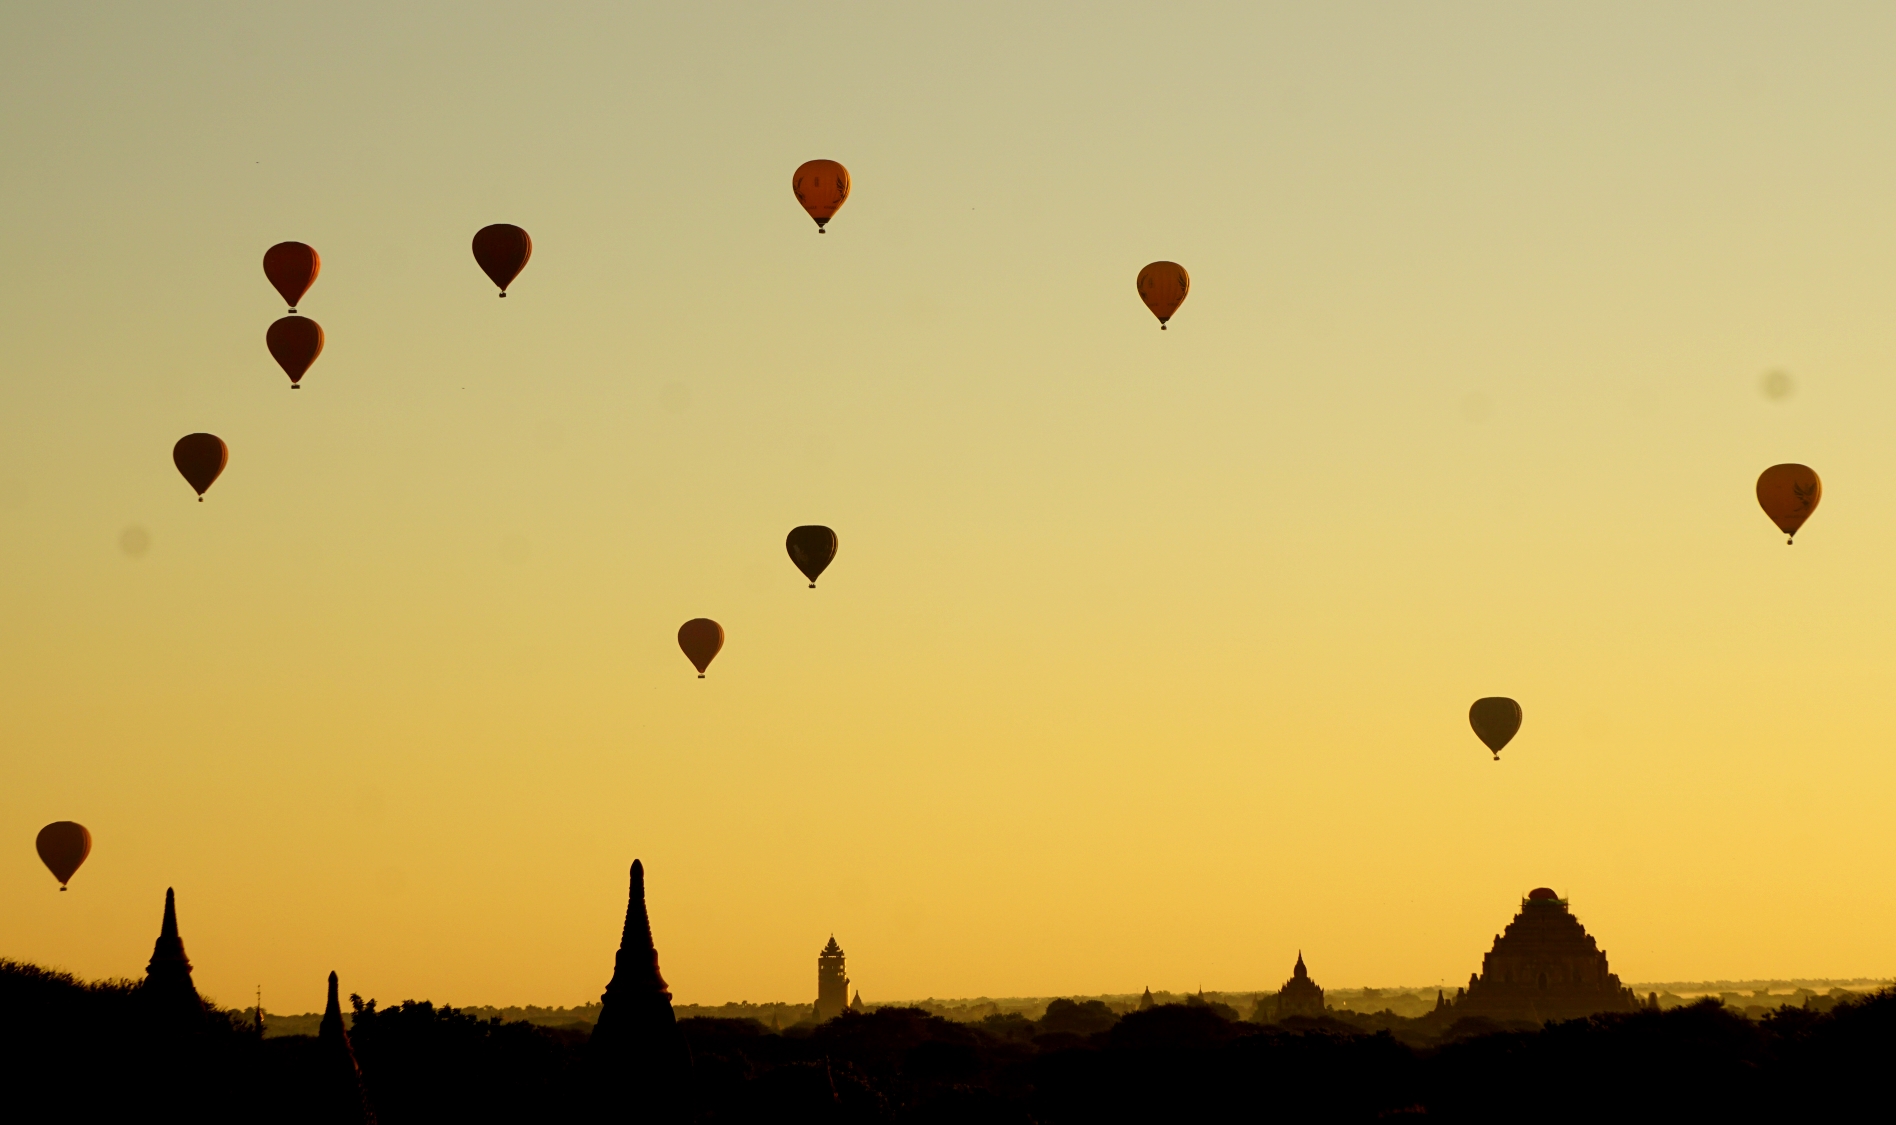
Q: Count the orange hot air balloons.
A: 3